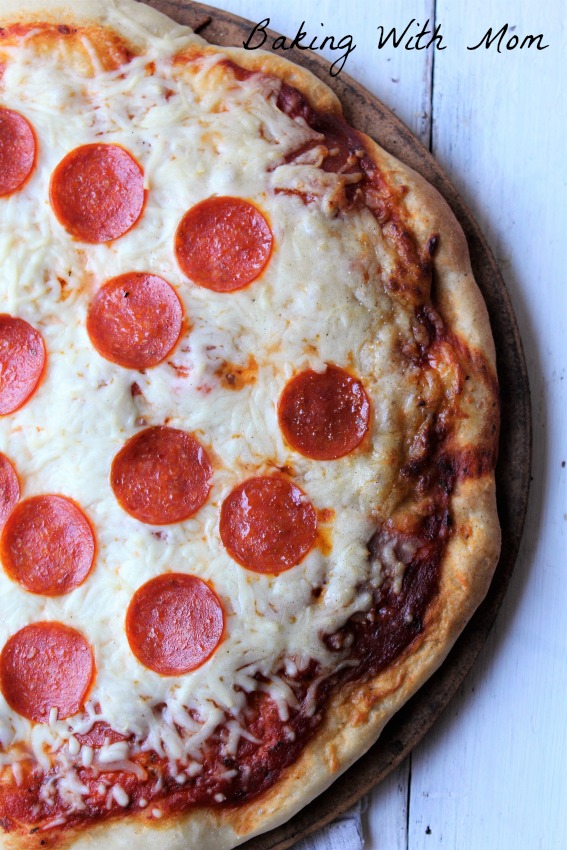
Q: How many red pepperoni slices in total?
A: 12